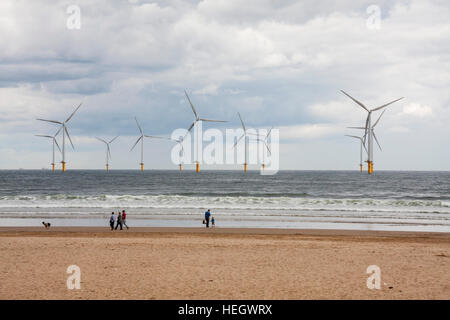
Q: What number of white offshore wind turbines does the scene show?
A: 11